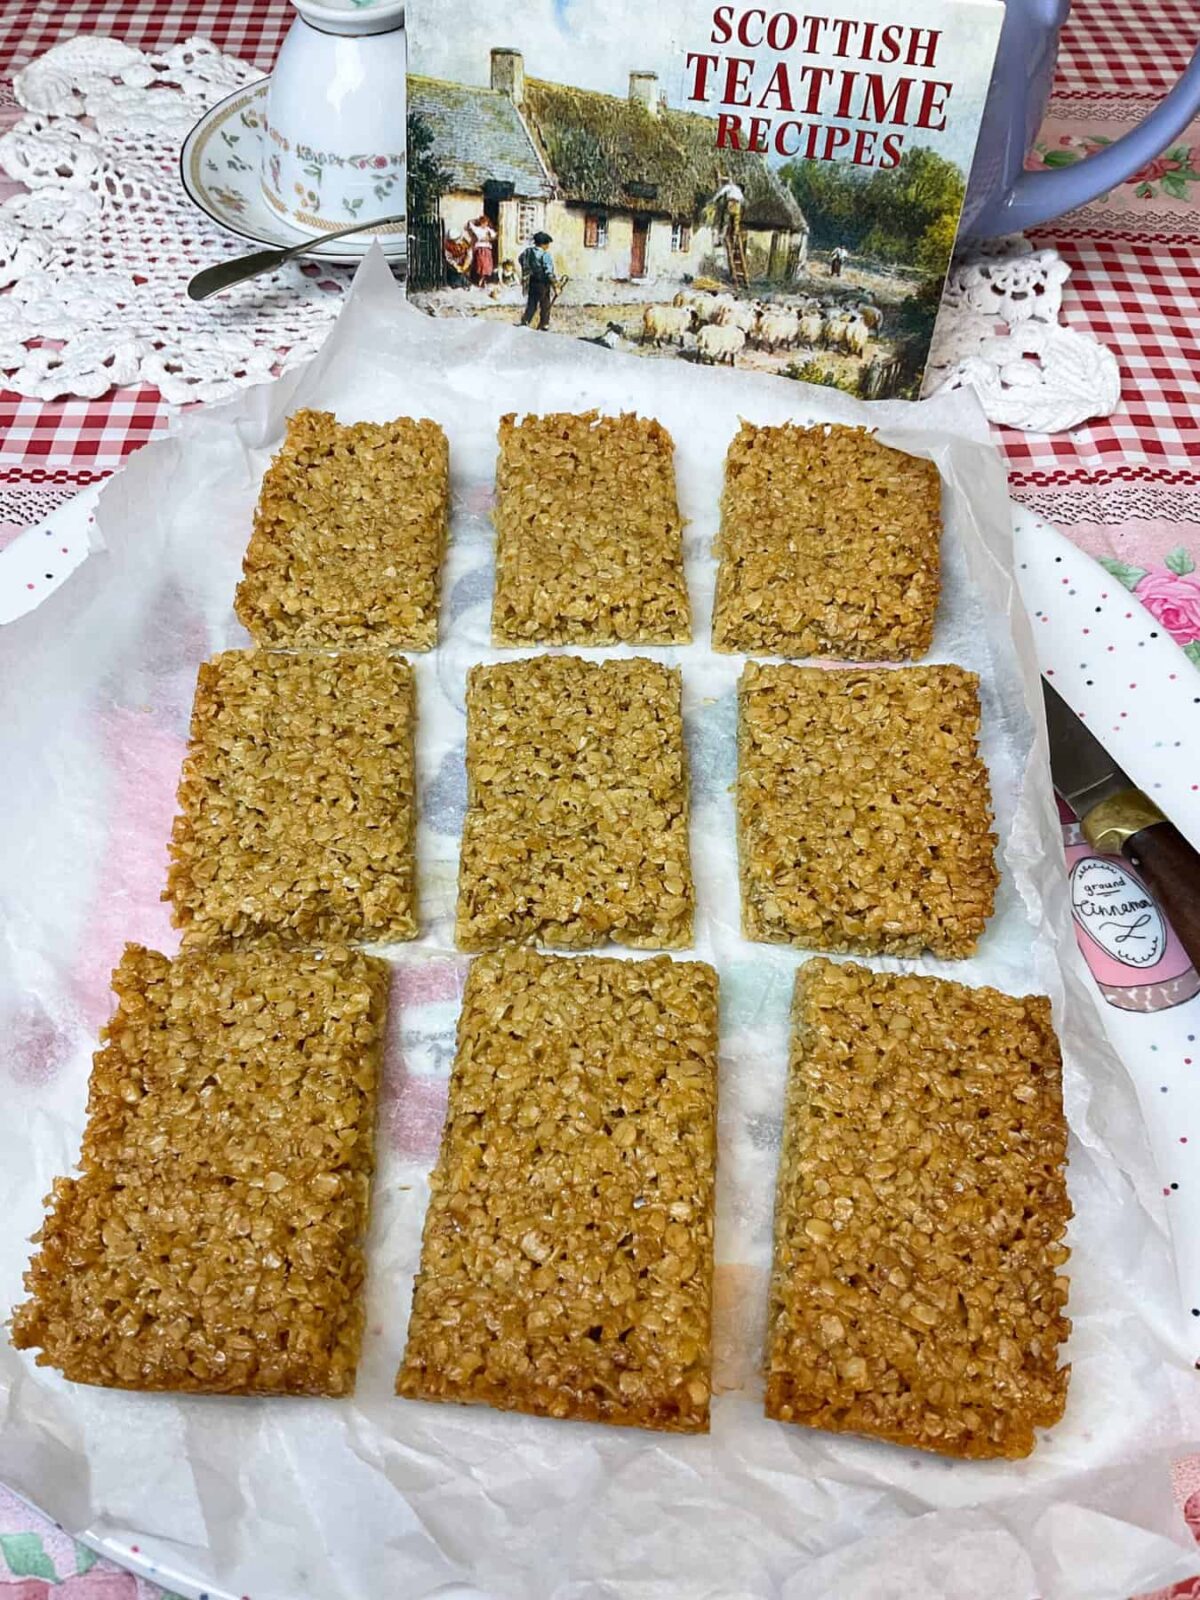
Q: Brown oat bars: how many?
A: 9